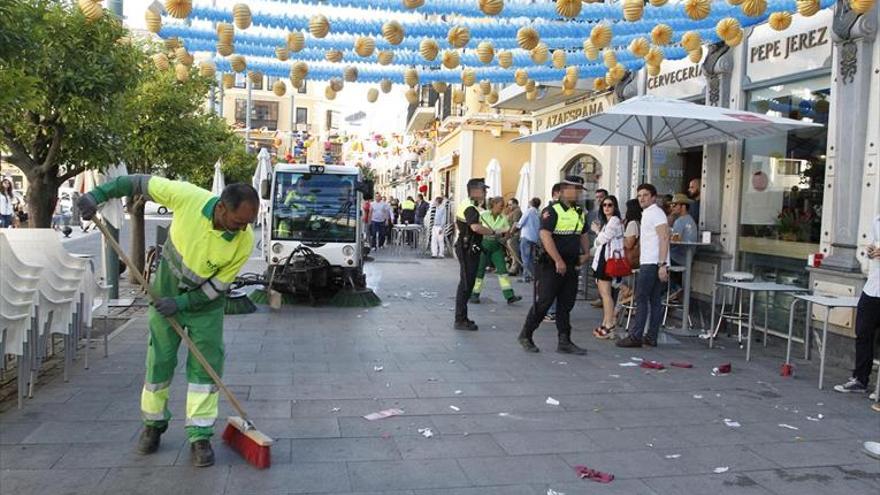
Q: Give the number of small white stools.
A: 3